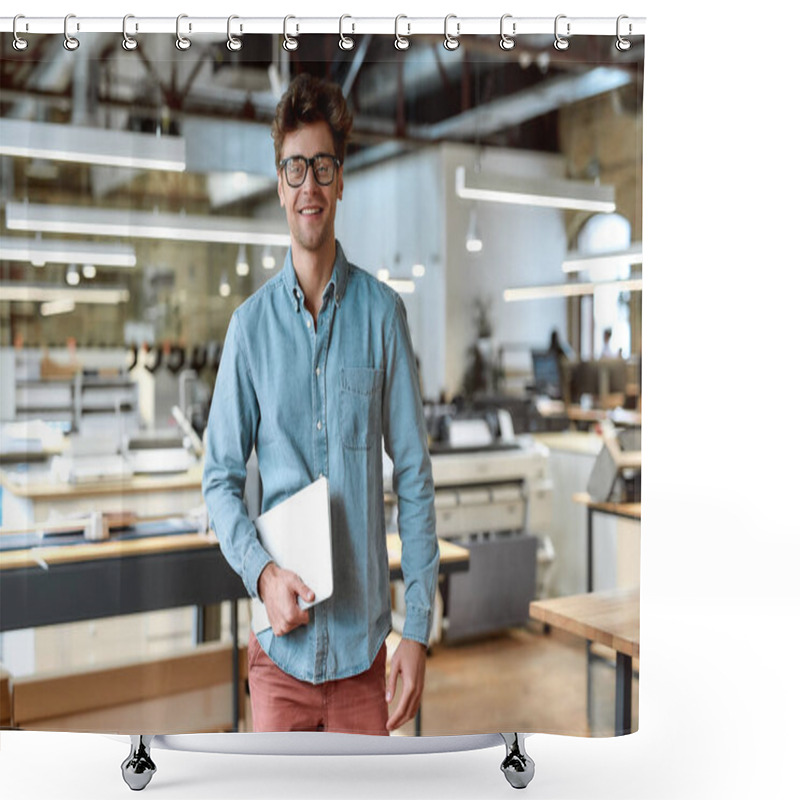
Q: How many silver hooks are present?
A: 12